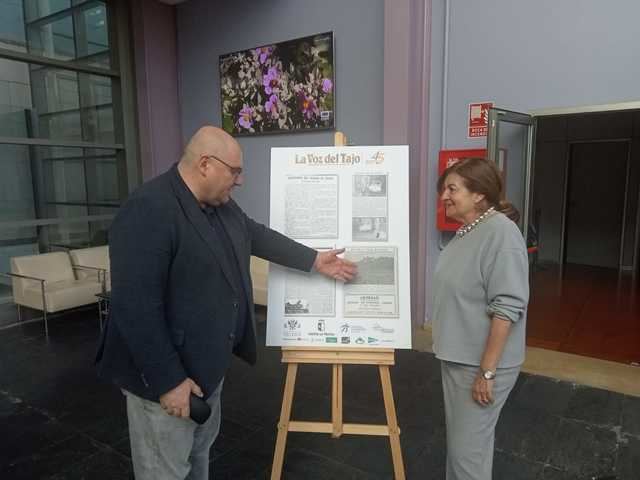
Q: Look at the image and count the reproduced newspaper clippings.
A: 4